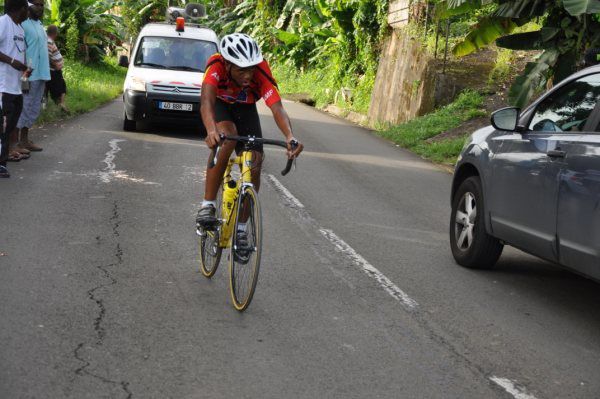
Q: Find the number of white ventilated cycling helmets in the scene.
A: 1